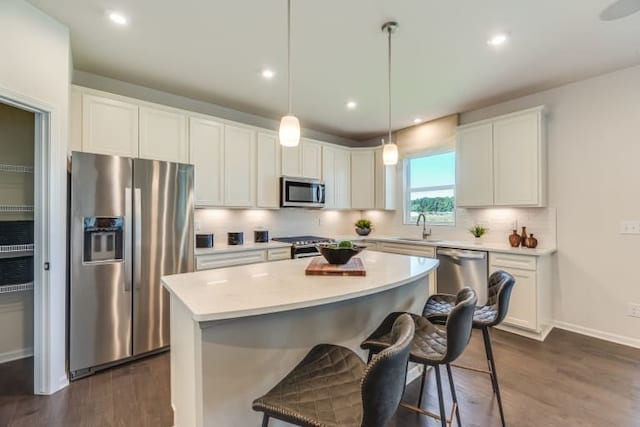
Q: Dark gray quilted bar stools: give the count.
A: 3